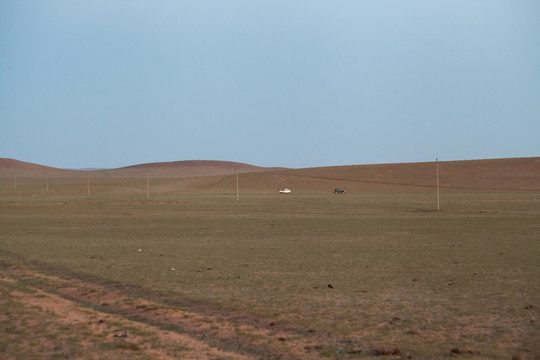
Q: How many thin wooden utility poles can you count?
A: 6